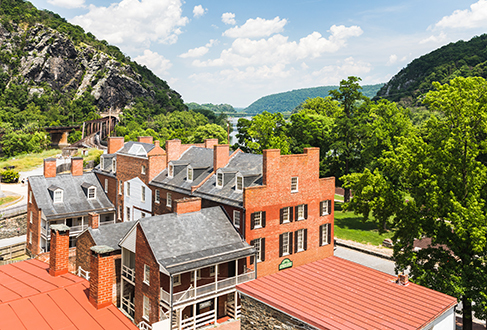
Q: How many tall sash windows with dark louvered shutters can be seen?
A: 8